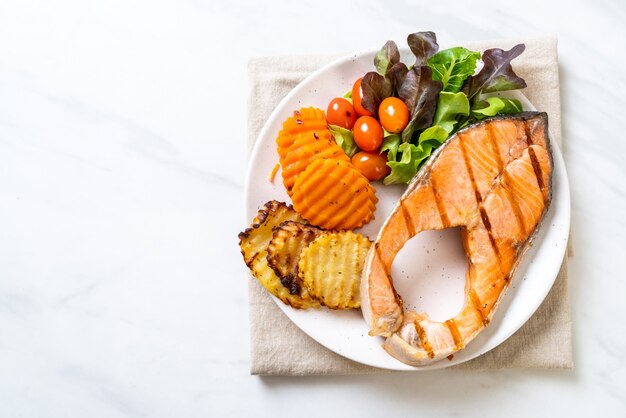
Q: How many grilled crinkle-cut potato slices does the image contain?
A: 3